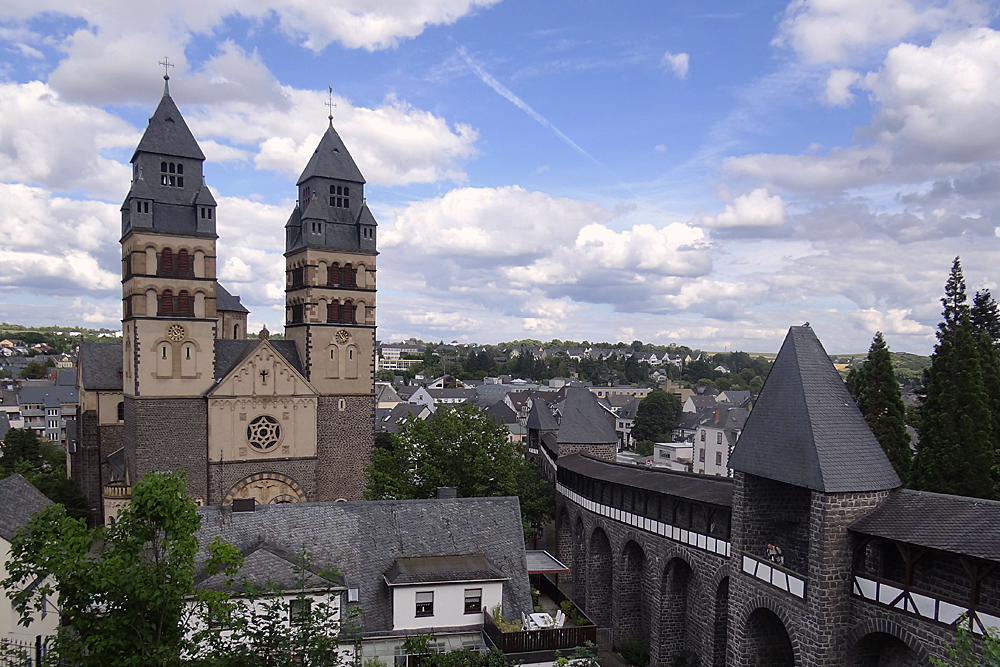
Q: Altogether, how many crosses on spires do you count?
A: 2